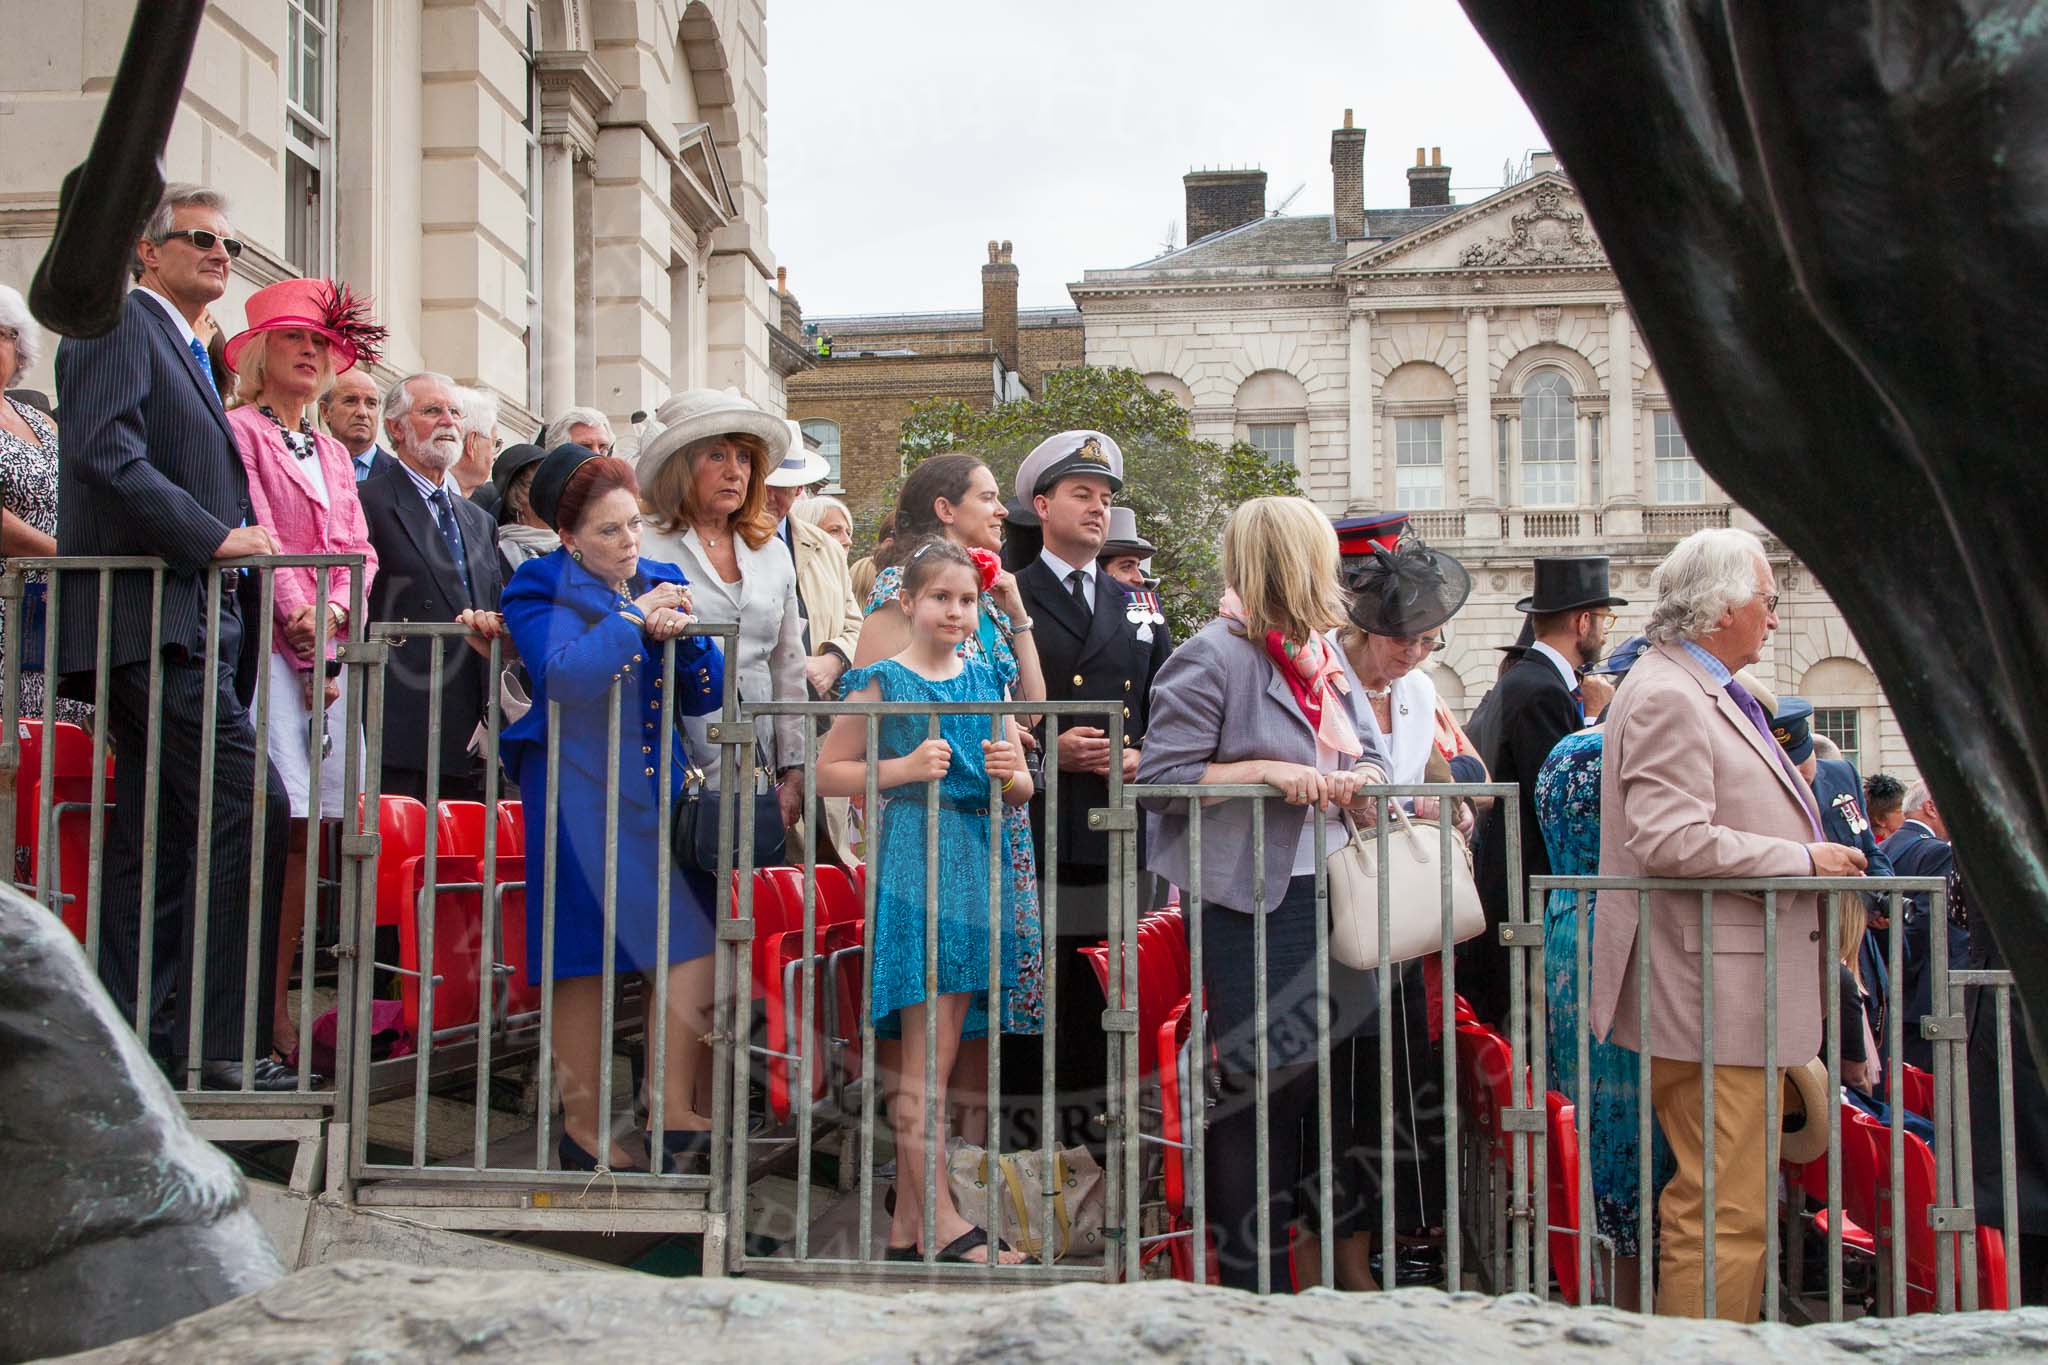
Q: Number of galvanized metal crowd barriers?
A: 6